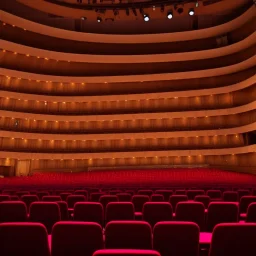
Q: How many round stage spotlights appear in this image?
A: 3